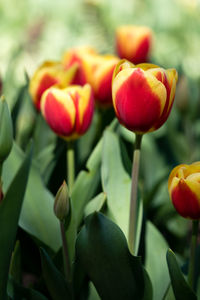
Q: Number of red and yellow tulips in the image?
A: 7